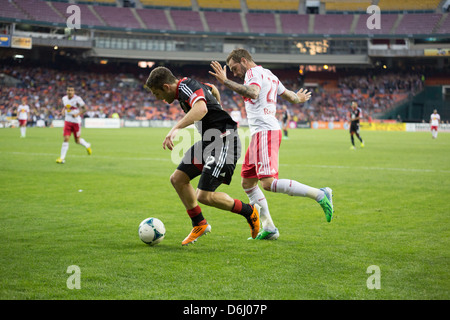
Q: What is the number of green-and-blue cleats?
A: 2